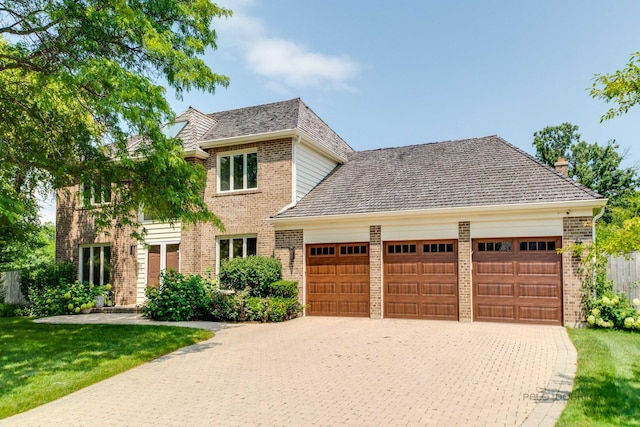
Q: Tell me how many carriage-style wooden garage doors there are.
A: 3